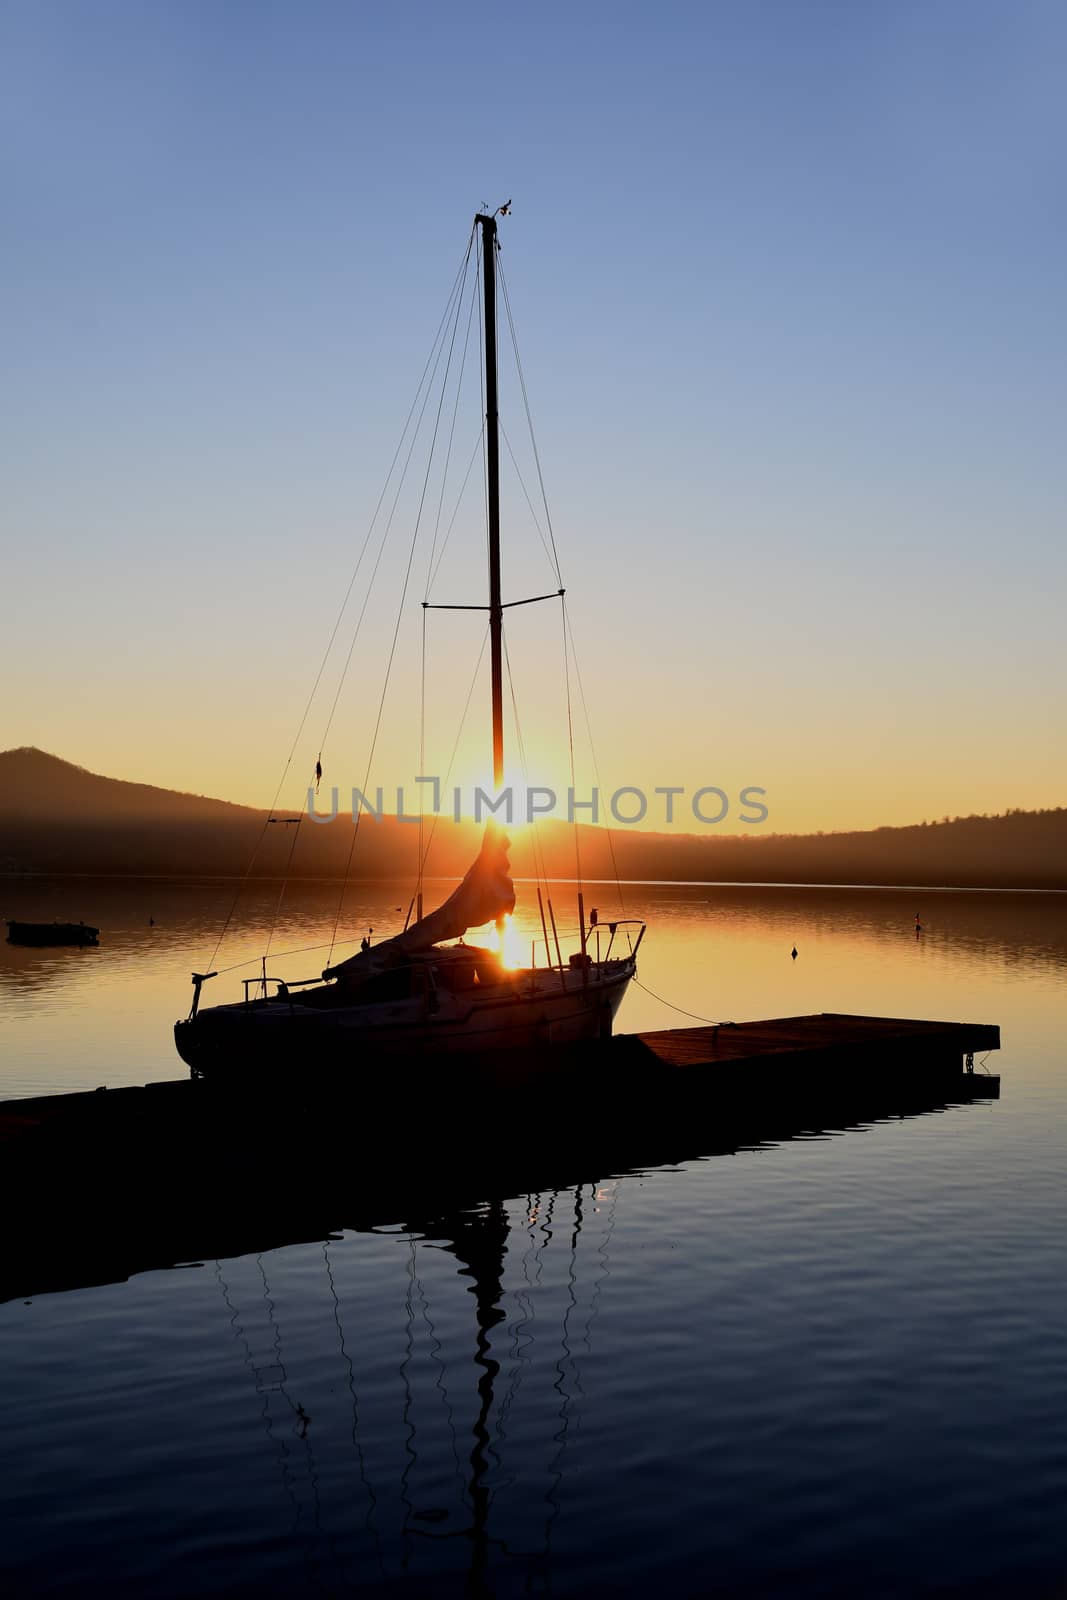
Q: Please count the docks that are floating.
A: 1